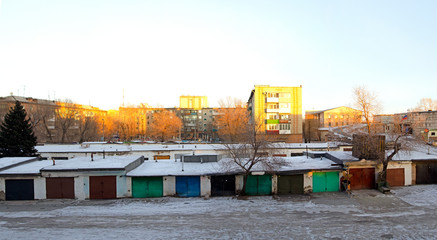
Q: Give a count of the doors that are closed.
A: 12